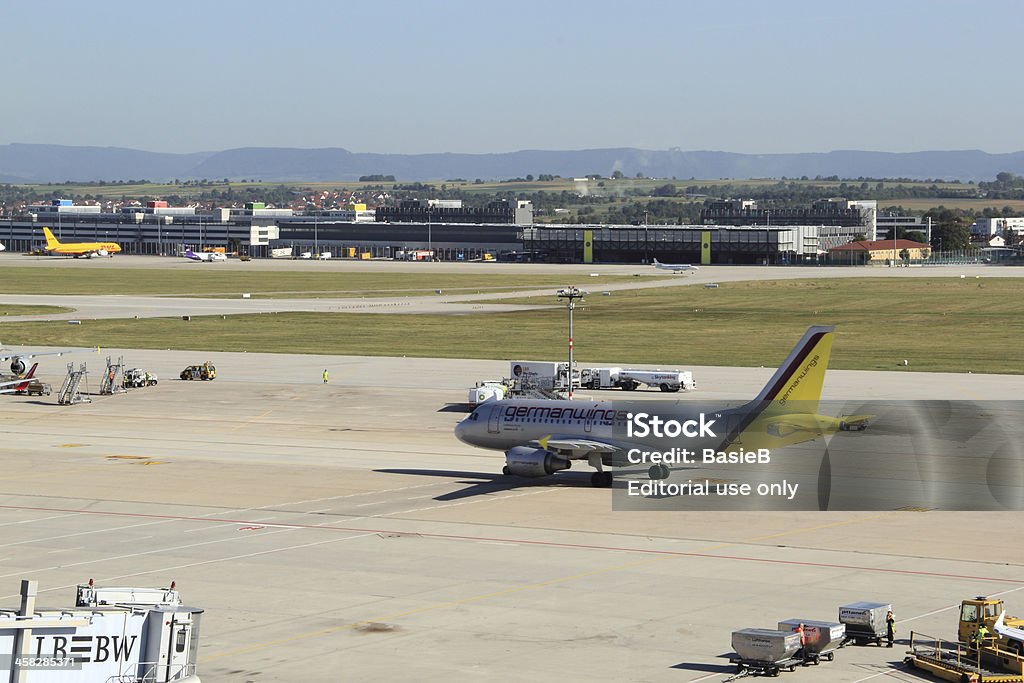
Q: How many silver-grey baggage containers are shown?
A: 3